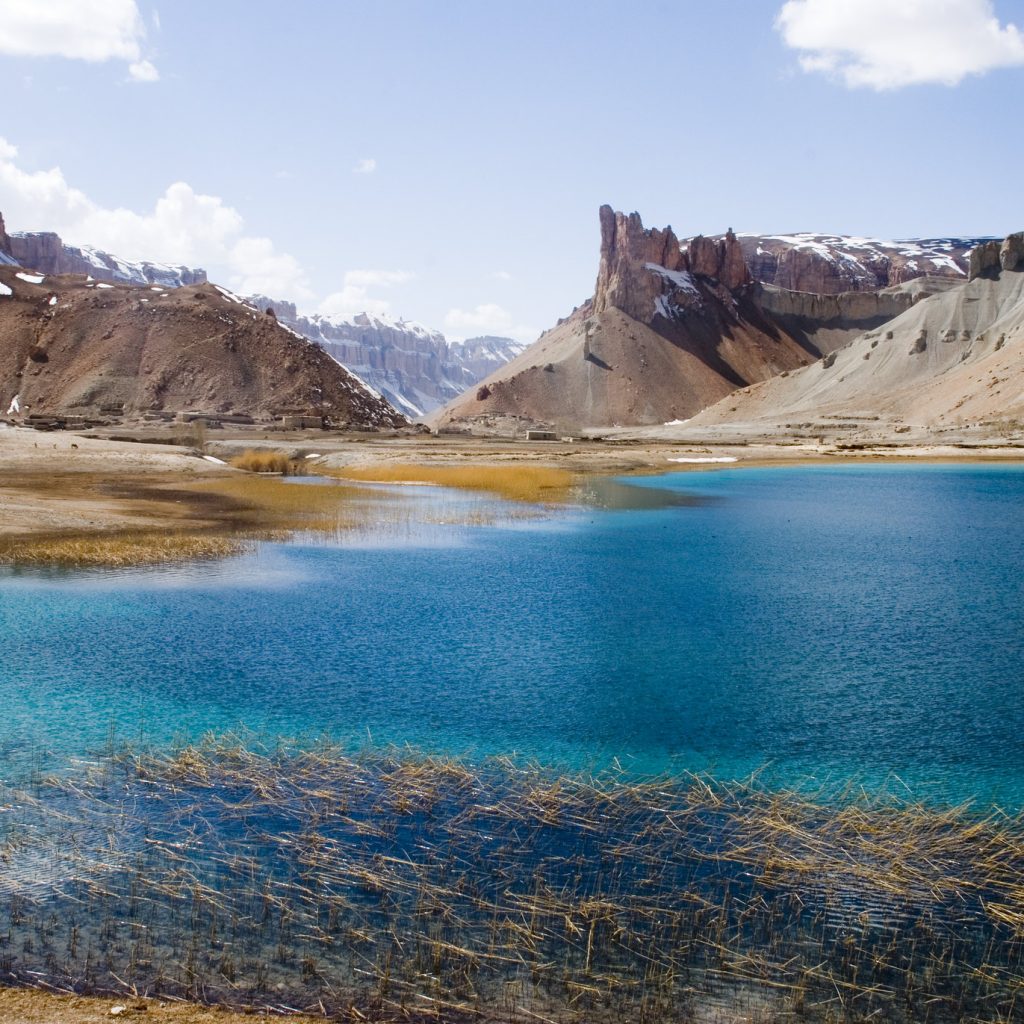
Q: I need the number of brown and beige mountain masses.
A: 3